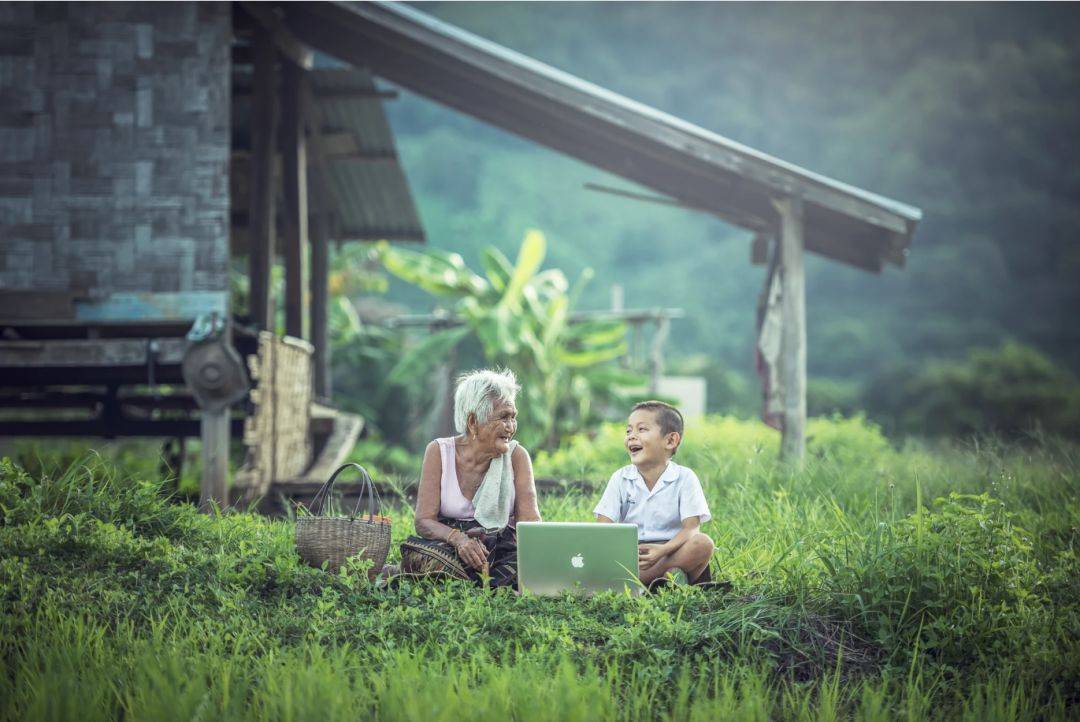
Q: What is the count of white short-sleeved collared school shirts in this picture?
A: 1